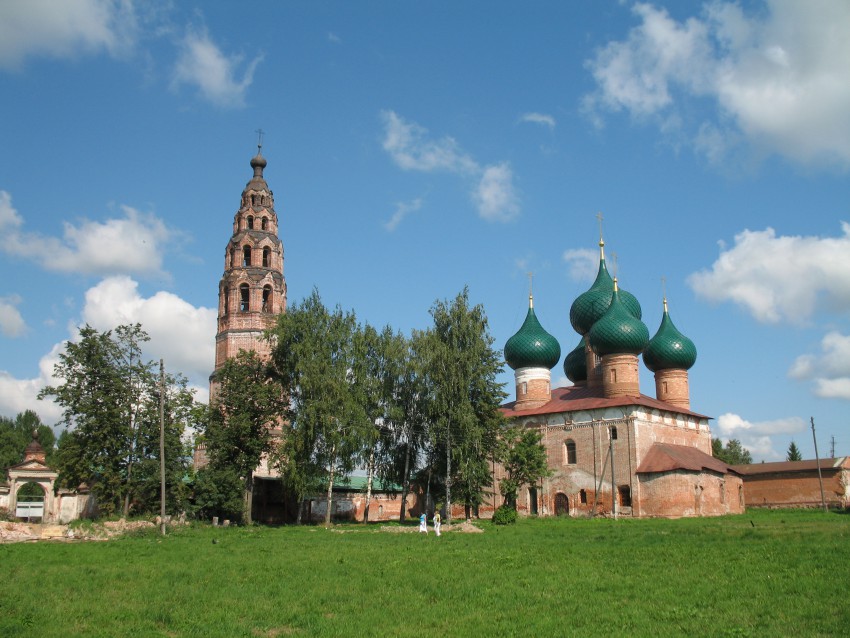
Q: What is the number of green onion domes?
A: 5